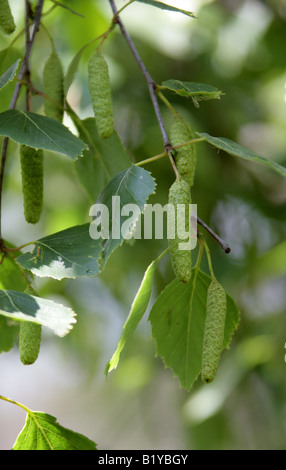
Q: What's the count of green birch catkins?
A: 8